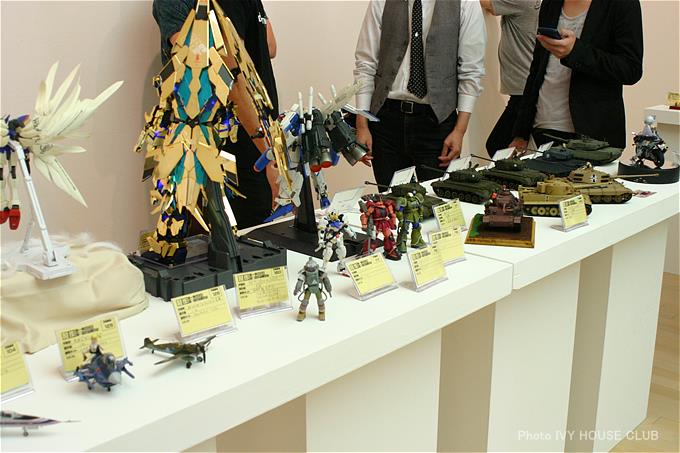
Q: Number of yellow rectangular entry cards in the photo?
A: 9